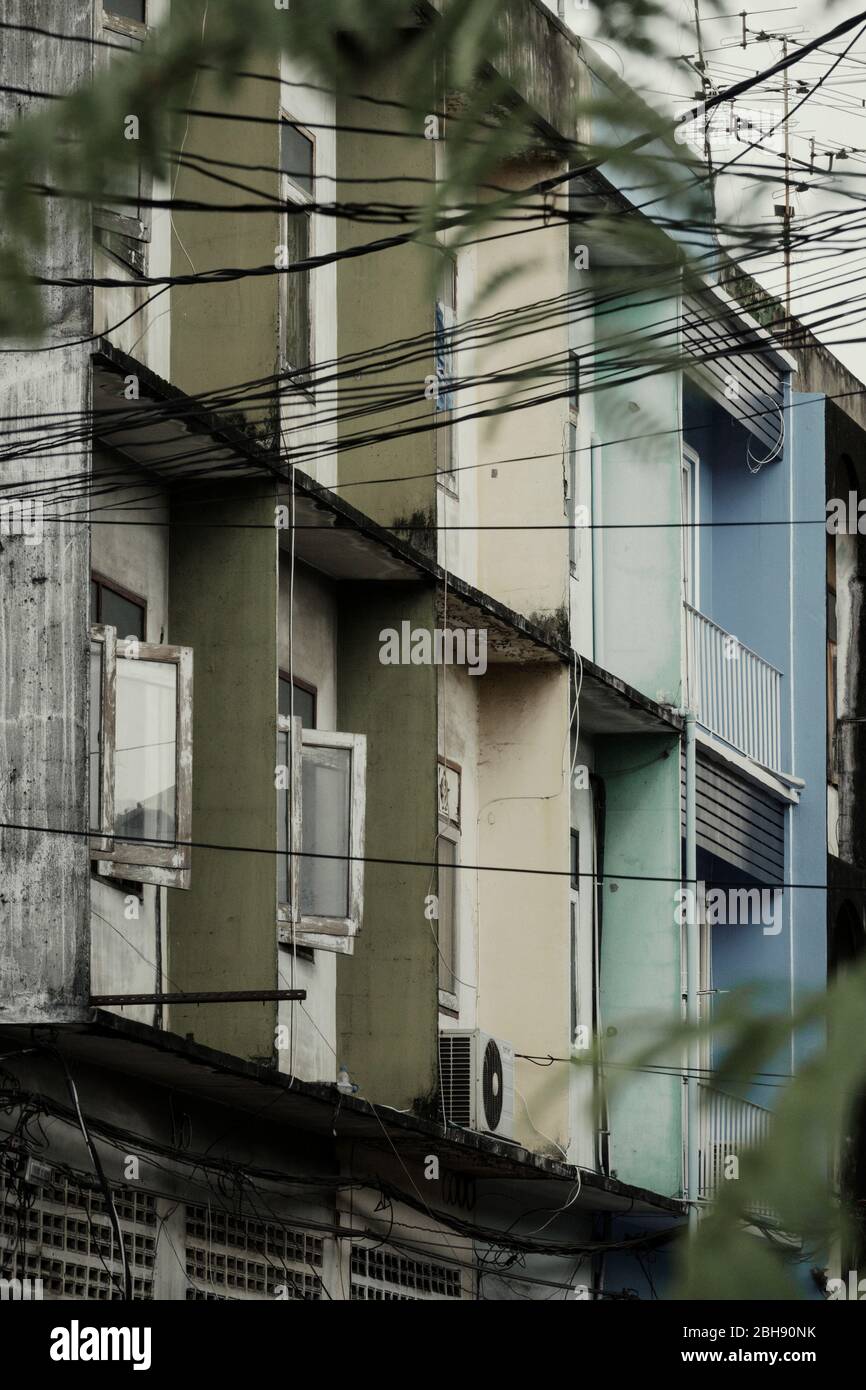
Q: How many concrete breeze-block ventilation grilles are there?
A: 3